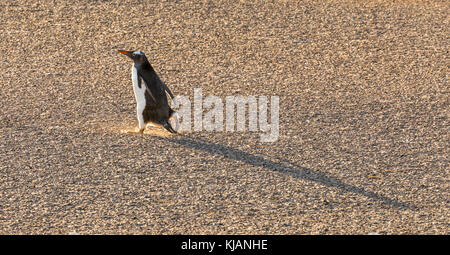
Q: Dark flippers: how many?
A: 2